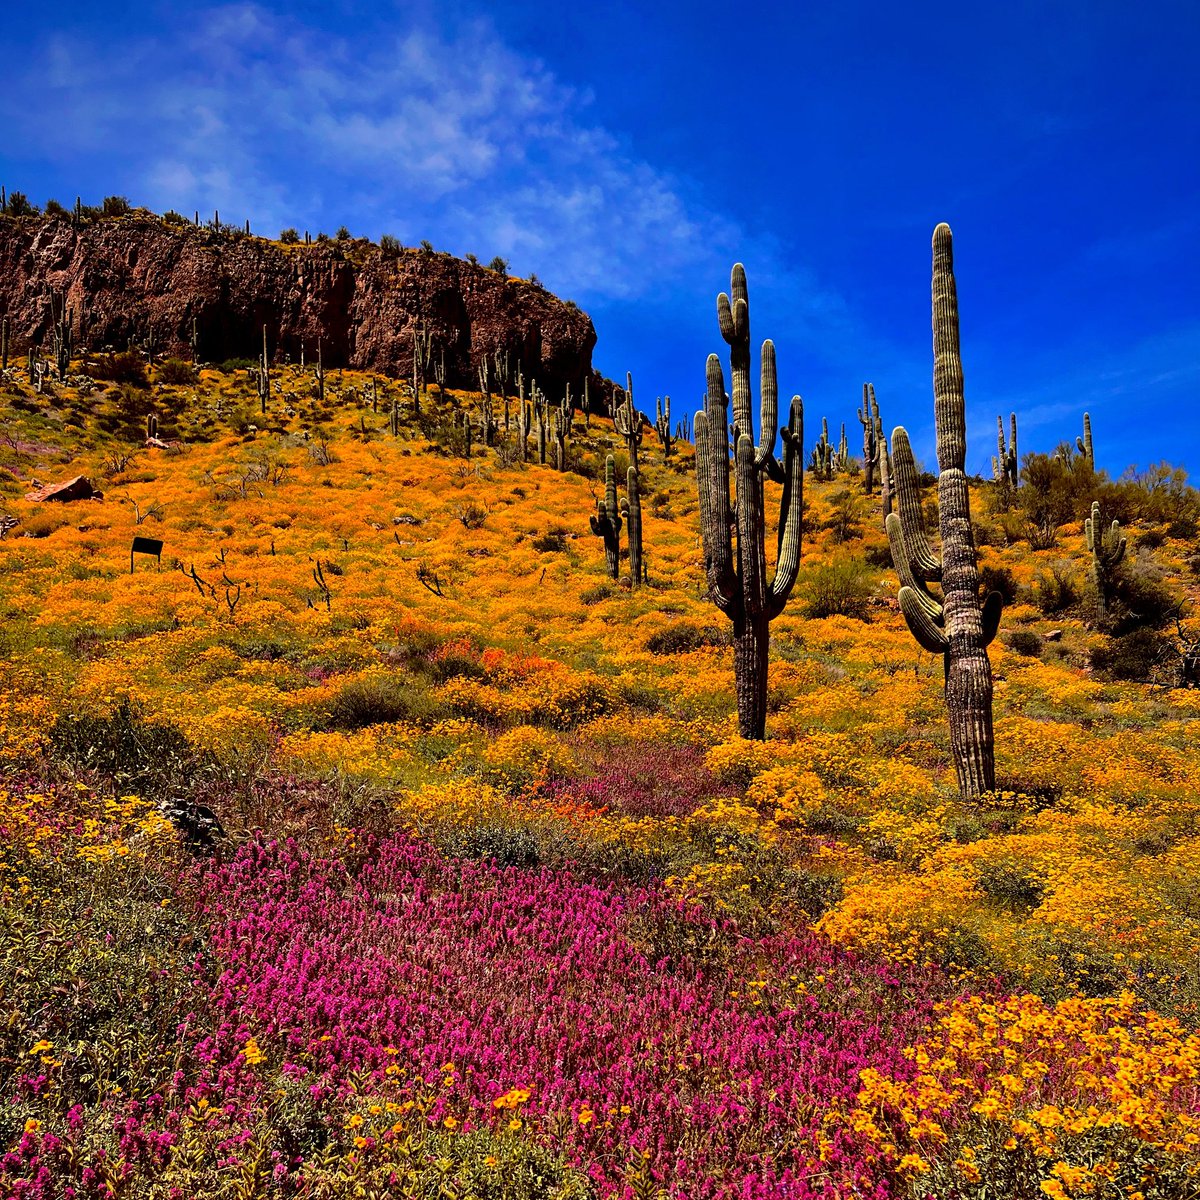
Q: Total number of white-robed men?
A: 0